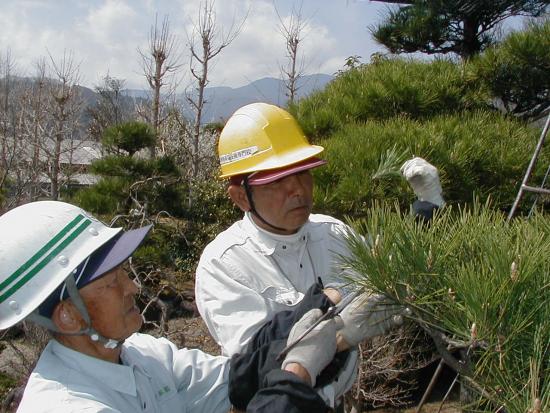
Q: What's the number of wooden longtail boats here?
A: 0